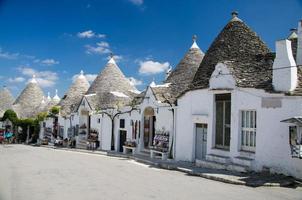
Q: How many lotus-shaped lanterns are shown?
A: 0